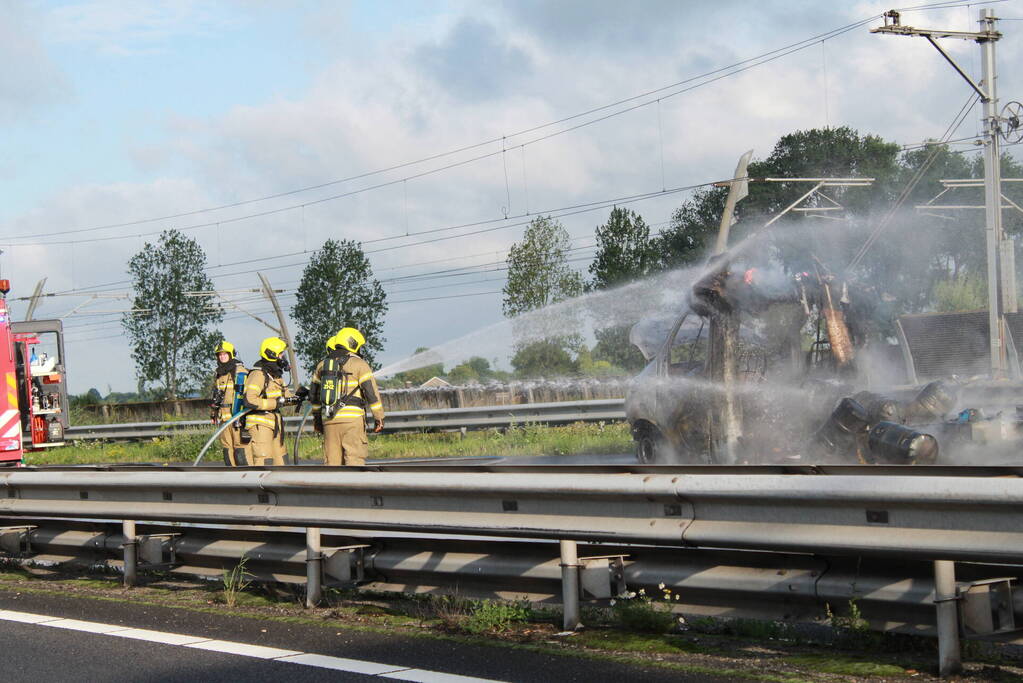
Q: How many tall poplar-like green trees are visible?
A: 4